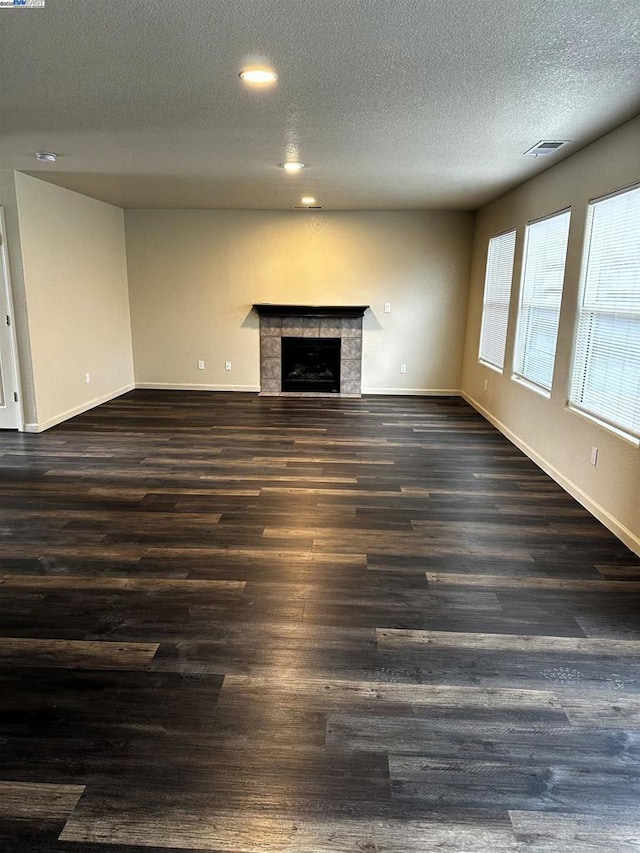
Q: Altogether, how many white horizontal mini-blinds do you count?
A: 3